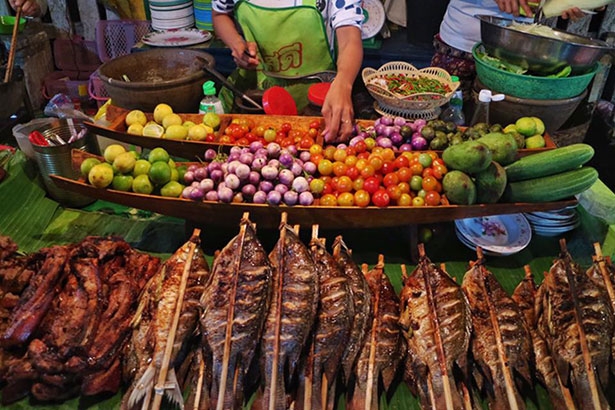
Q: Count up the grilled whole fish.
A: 11